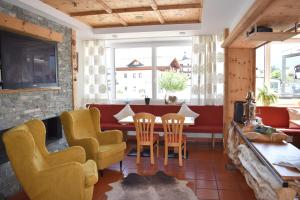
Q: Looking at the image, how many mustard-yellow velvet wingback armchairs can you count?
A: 2